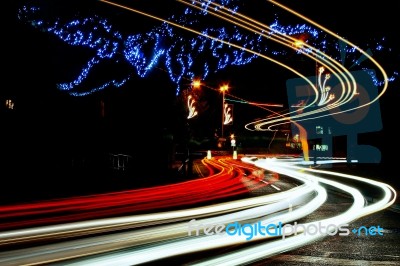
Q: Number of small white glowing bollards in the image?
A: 2